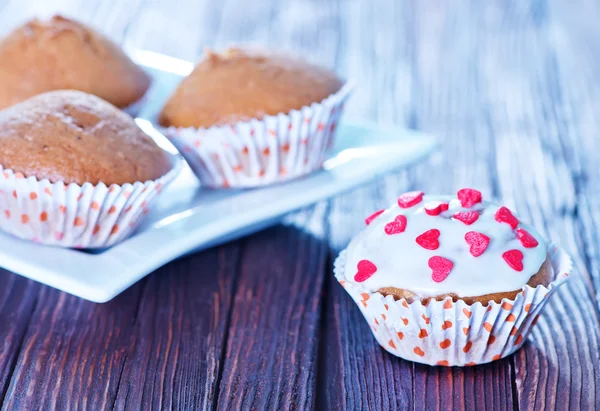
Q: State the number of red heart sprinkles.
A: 13